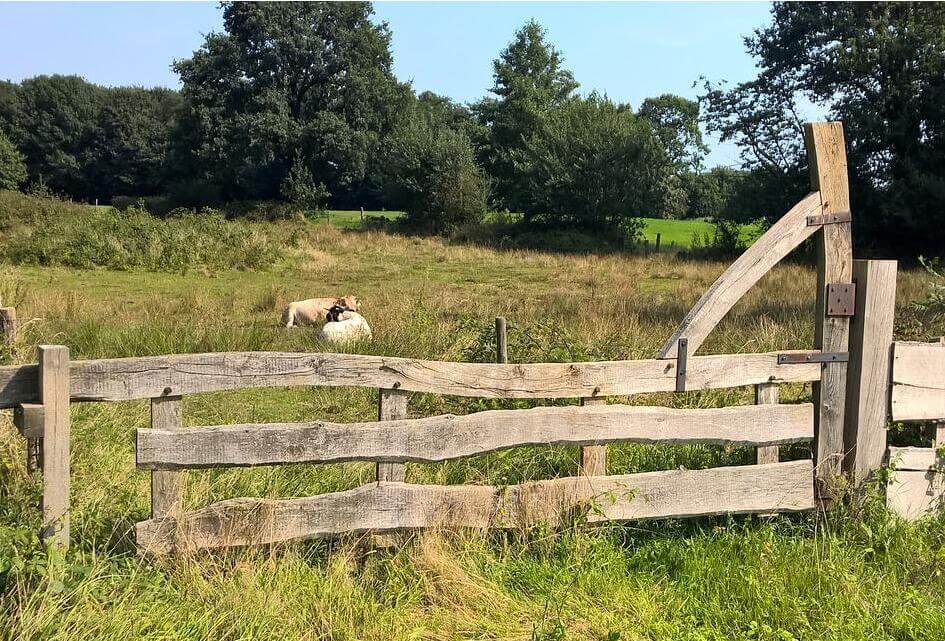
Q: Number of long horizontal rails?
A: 3